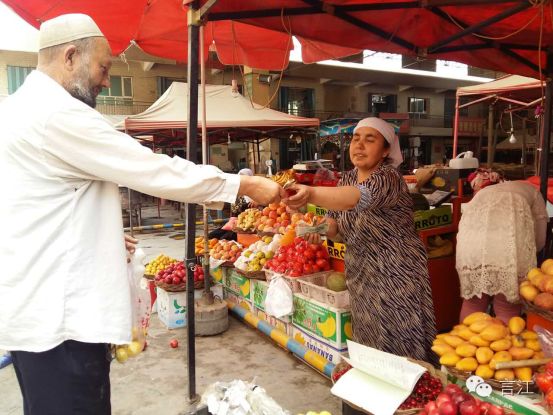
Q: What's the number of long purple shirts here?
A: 0